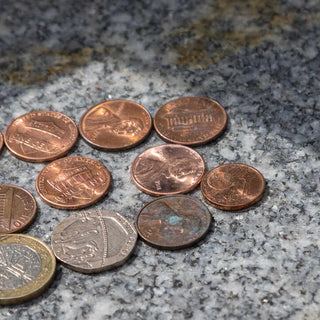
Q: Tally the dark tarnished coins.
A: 1